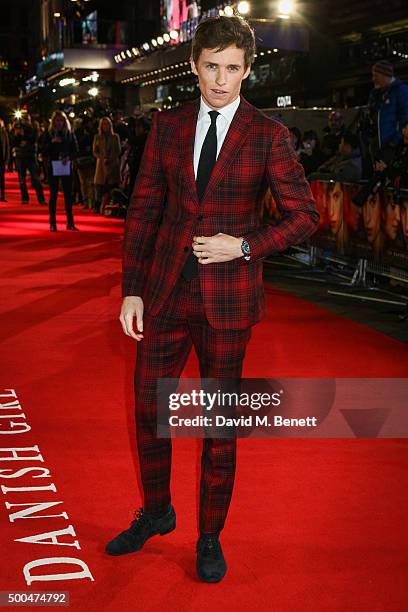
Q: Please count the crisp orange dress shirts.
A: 0